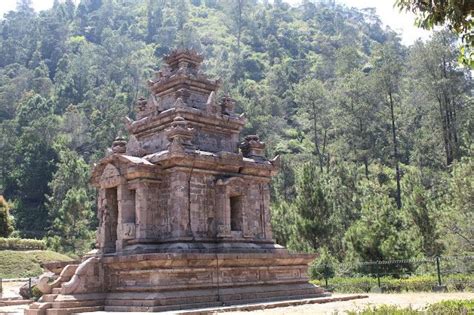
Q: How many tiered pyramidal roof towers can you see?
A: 1